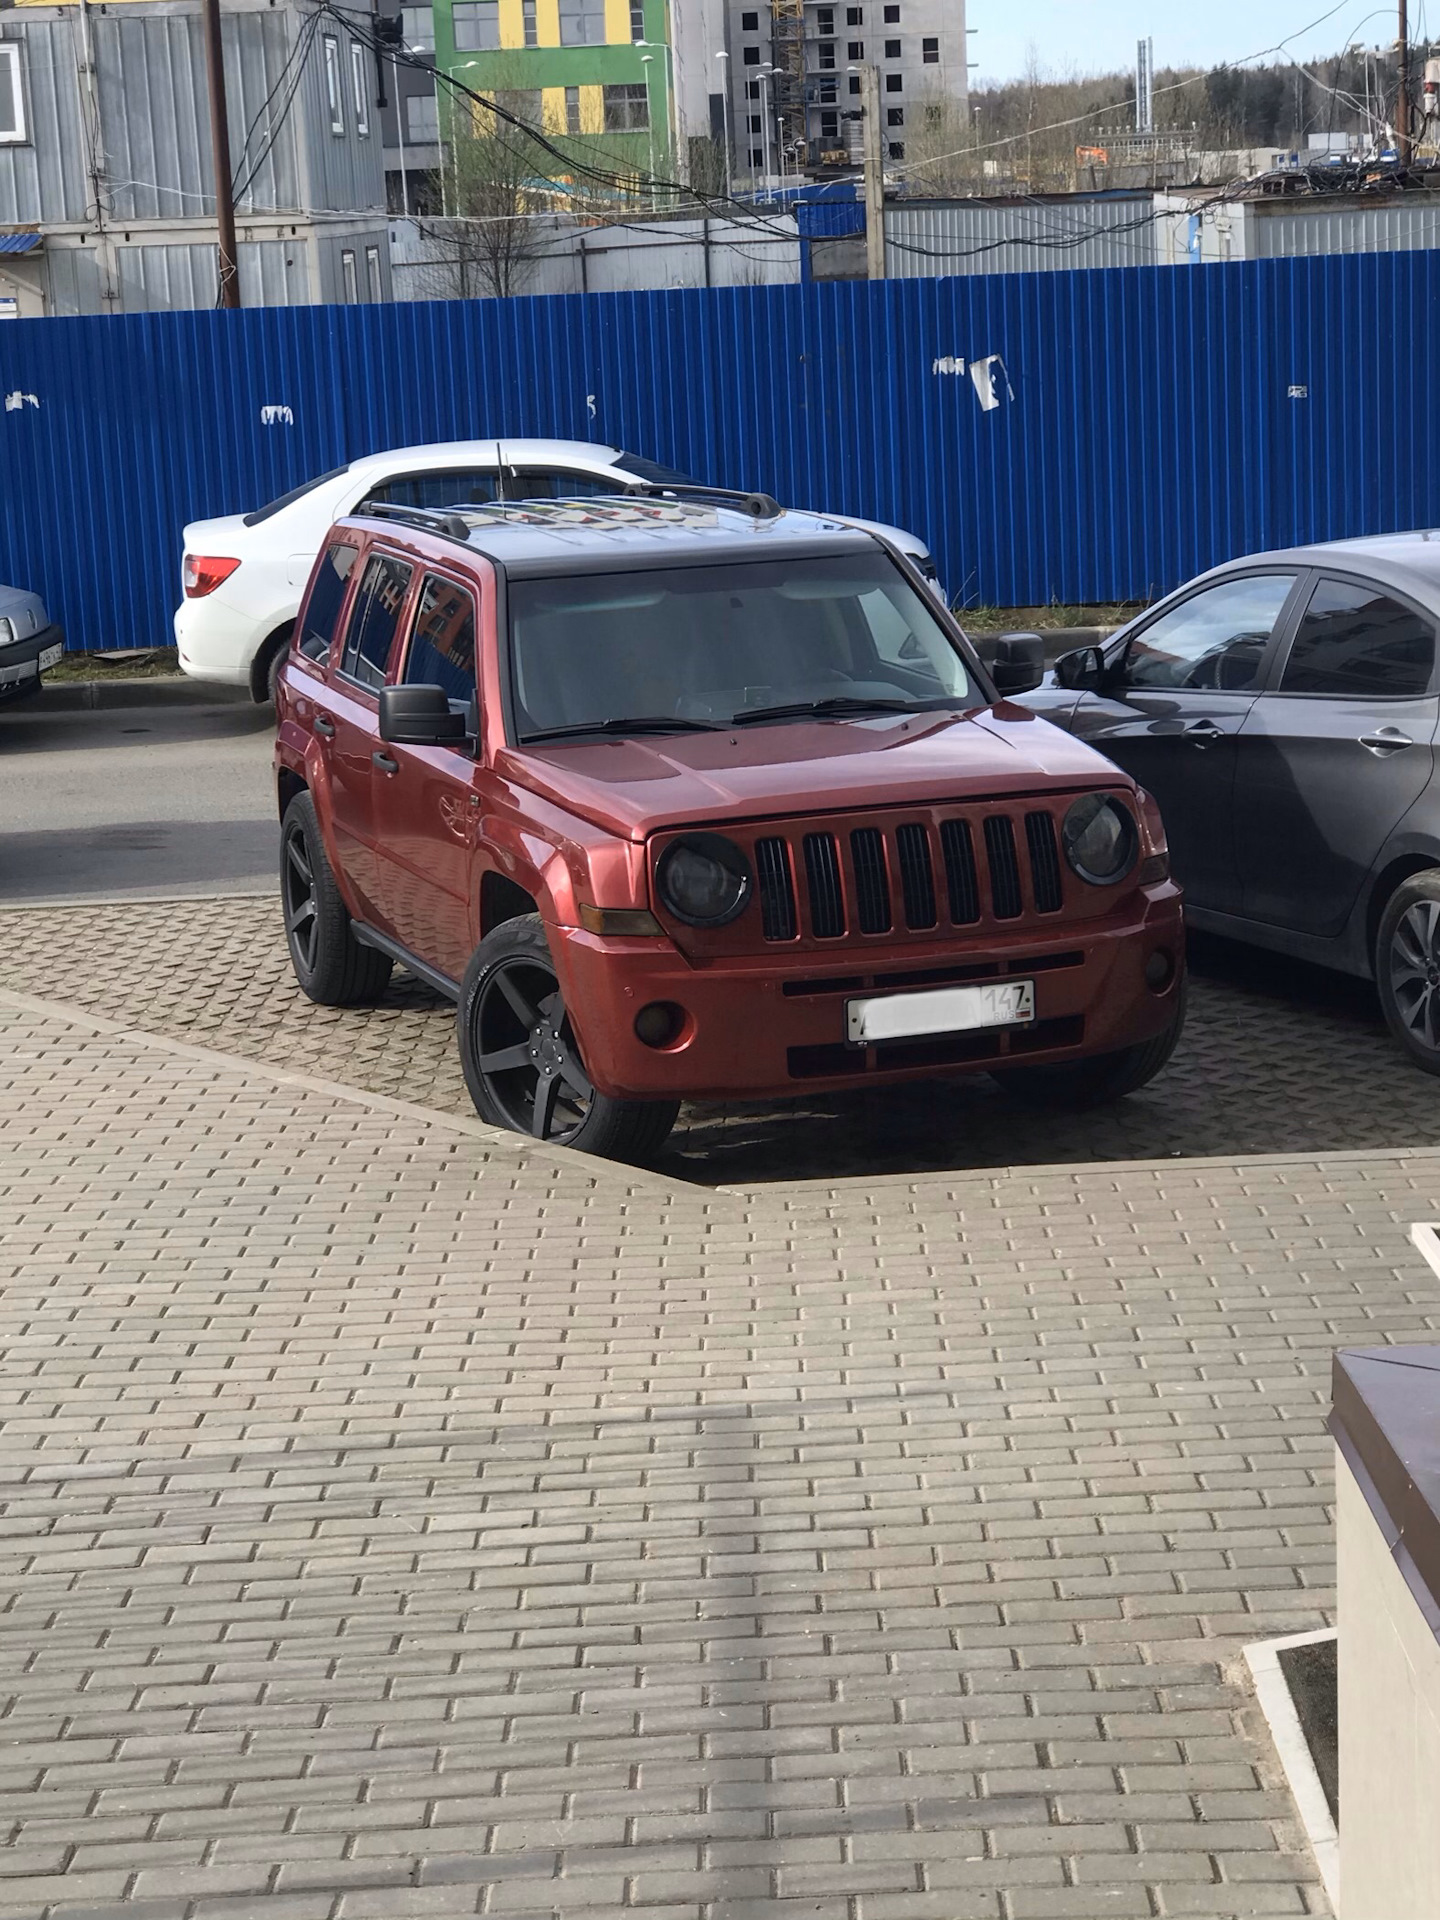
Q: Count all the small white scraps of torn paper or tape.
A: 6